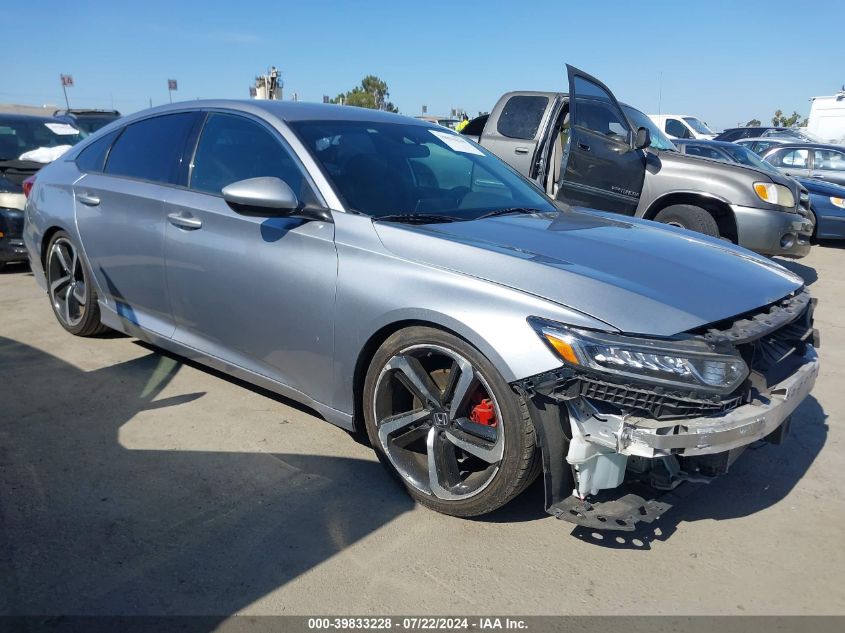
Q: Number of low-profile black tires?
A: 2